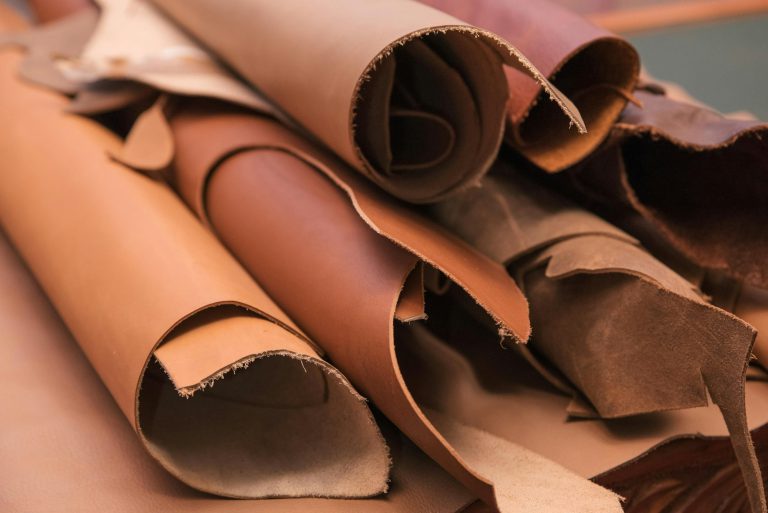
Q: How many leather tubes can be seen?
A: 6